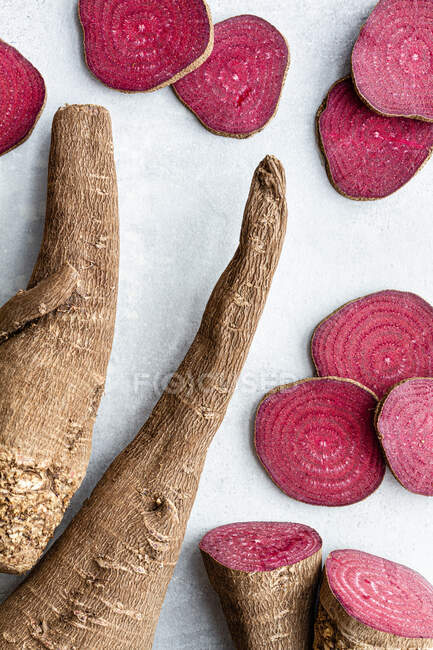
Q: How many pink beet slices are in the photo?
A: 8